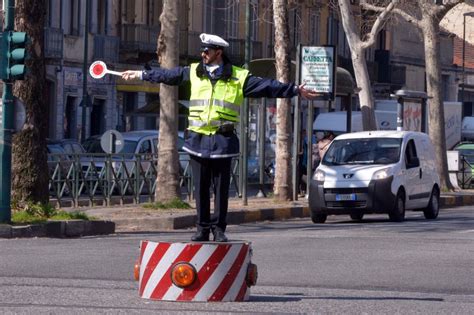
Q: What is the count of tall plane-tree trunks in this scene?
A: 5